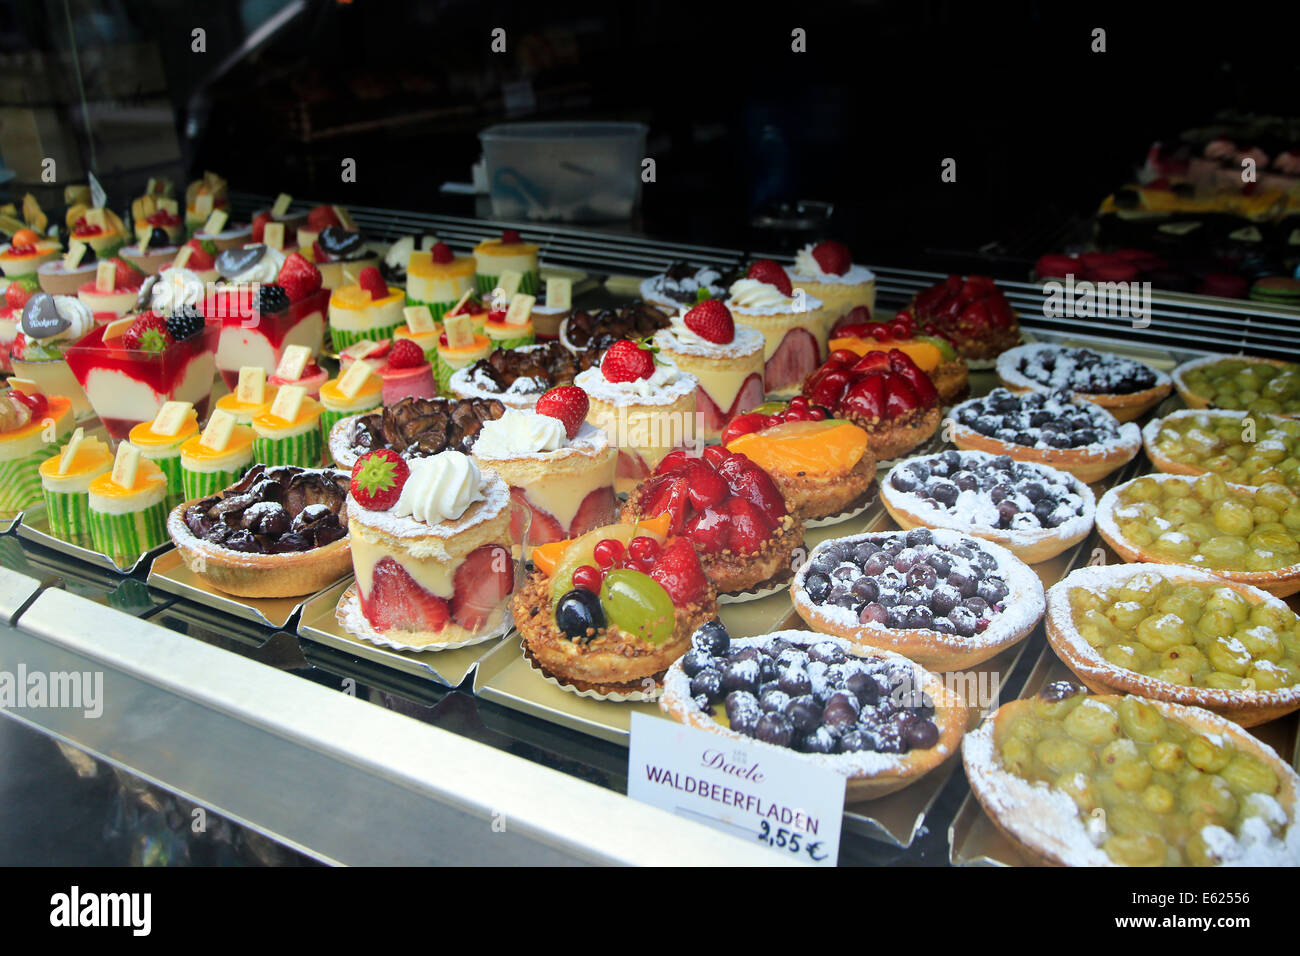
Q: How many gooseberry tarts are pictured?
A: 5